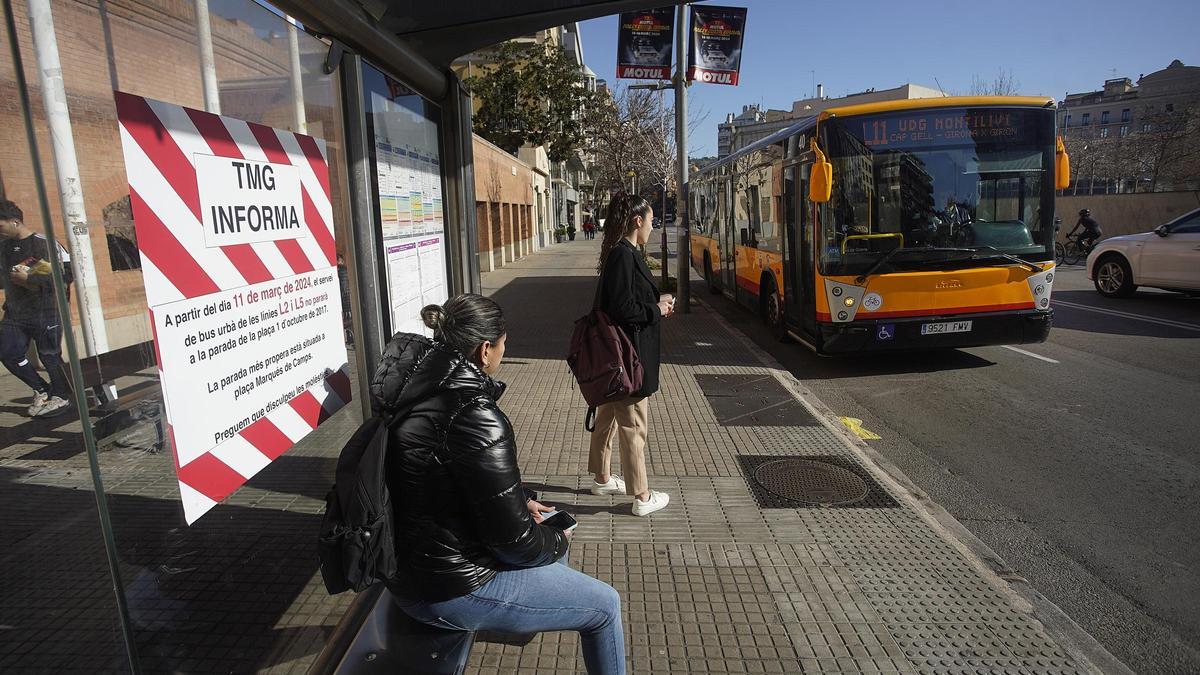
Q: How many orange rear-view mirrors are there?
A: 2